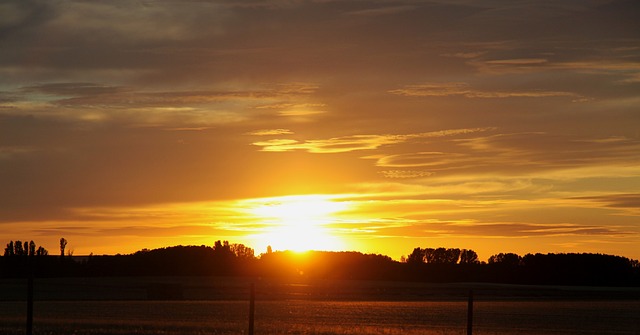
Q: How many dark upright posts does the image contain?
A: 3